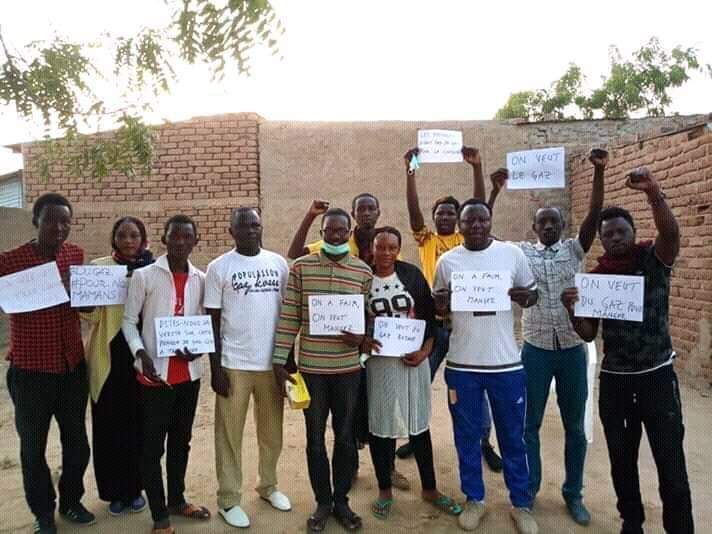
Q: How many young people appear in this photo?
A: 11